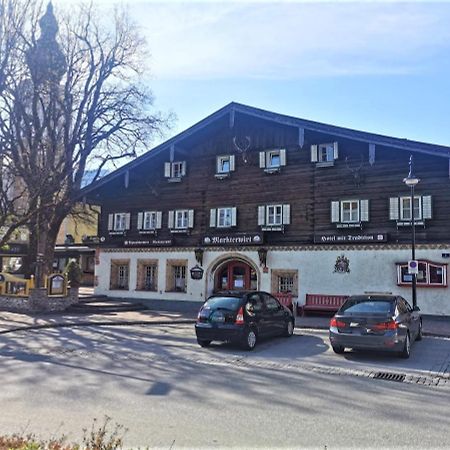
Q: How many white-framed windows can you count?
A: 11